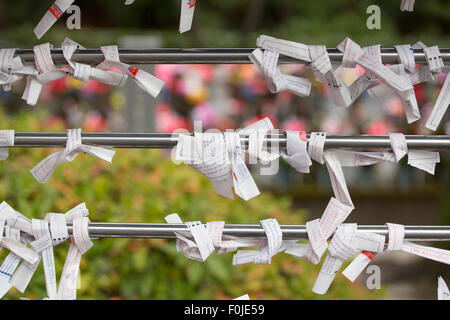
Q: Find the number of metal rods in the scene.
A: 3